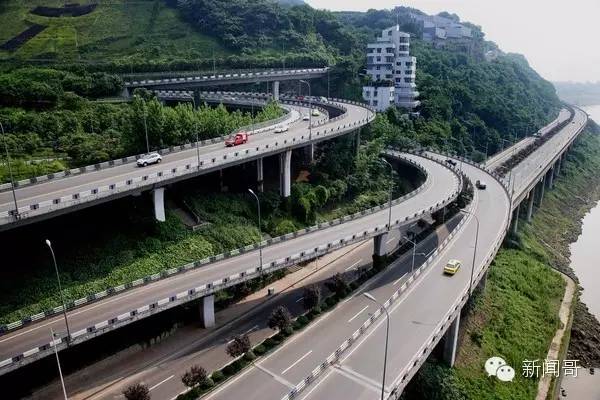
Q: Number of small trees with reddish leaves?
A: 6